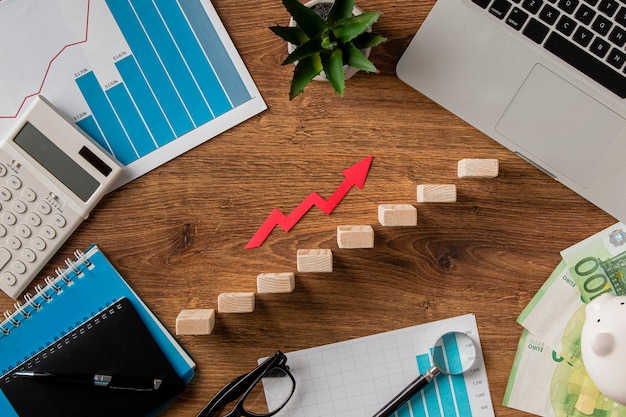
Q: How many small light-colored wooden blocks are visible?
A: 8